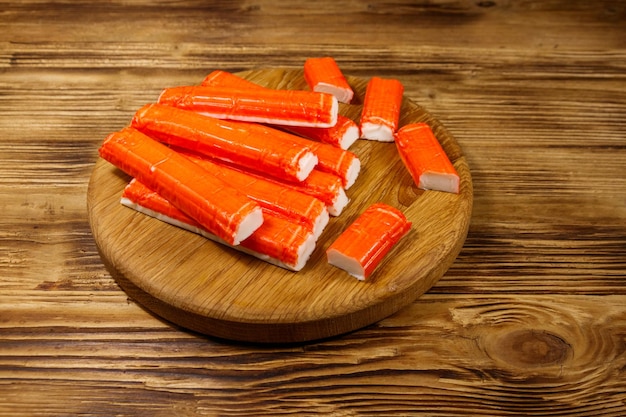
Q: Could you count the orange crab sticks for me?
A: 12